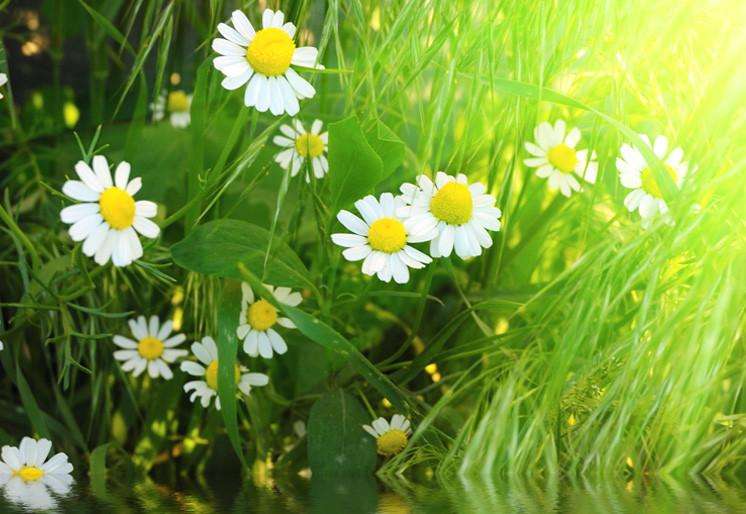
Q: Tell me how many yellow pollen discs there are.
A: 13